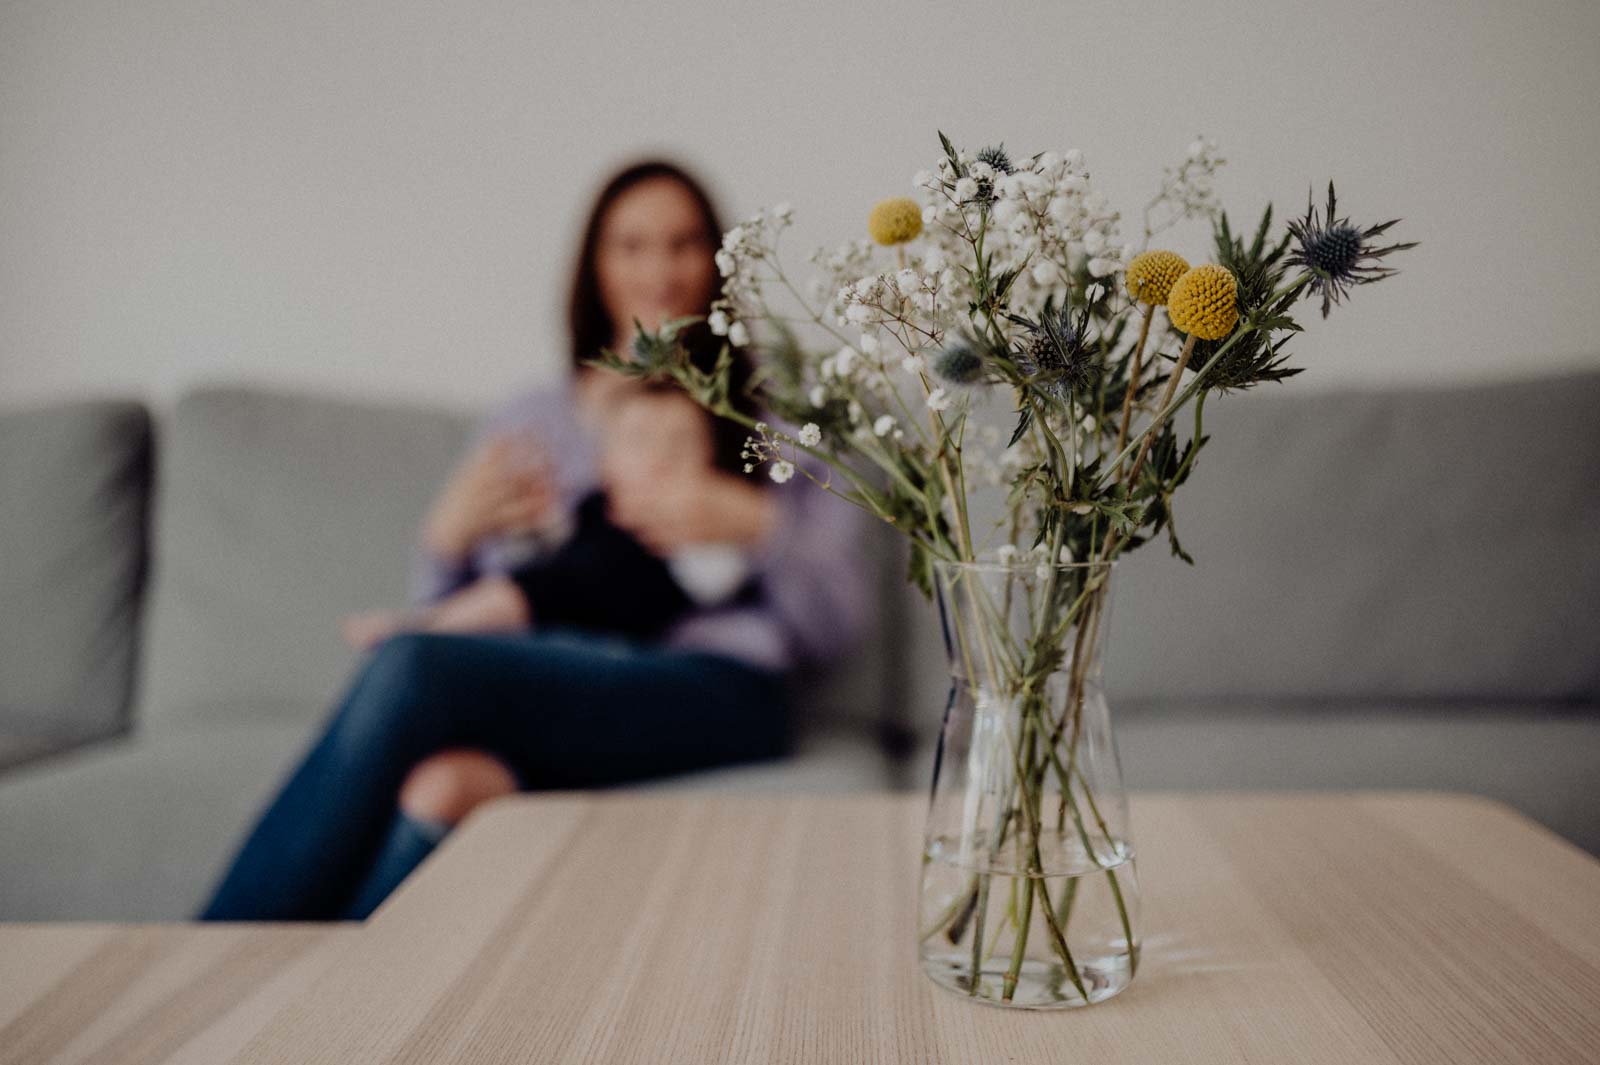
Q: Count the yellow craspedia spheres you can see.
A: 3